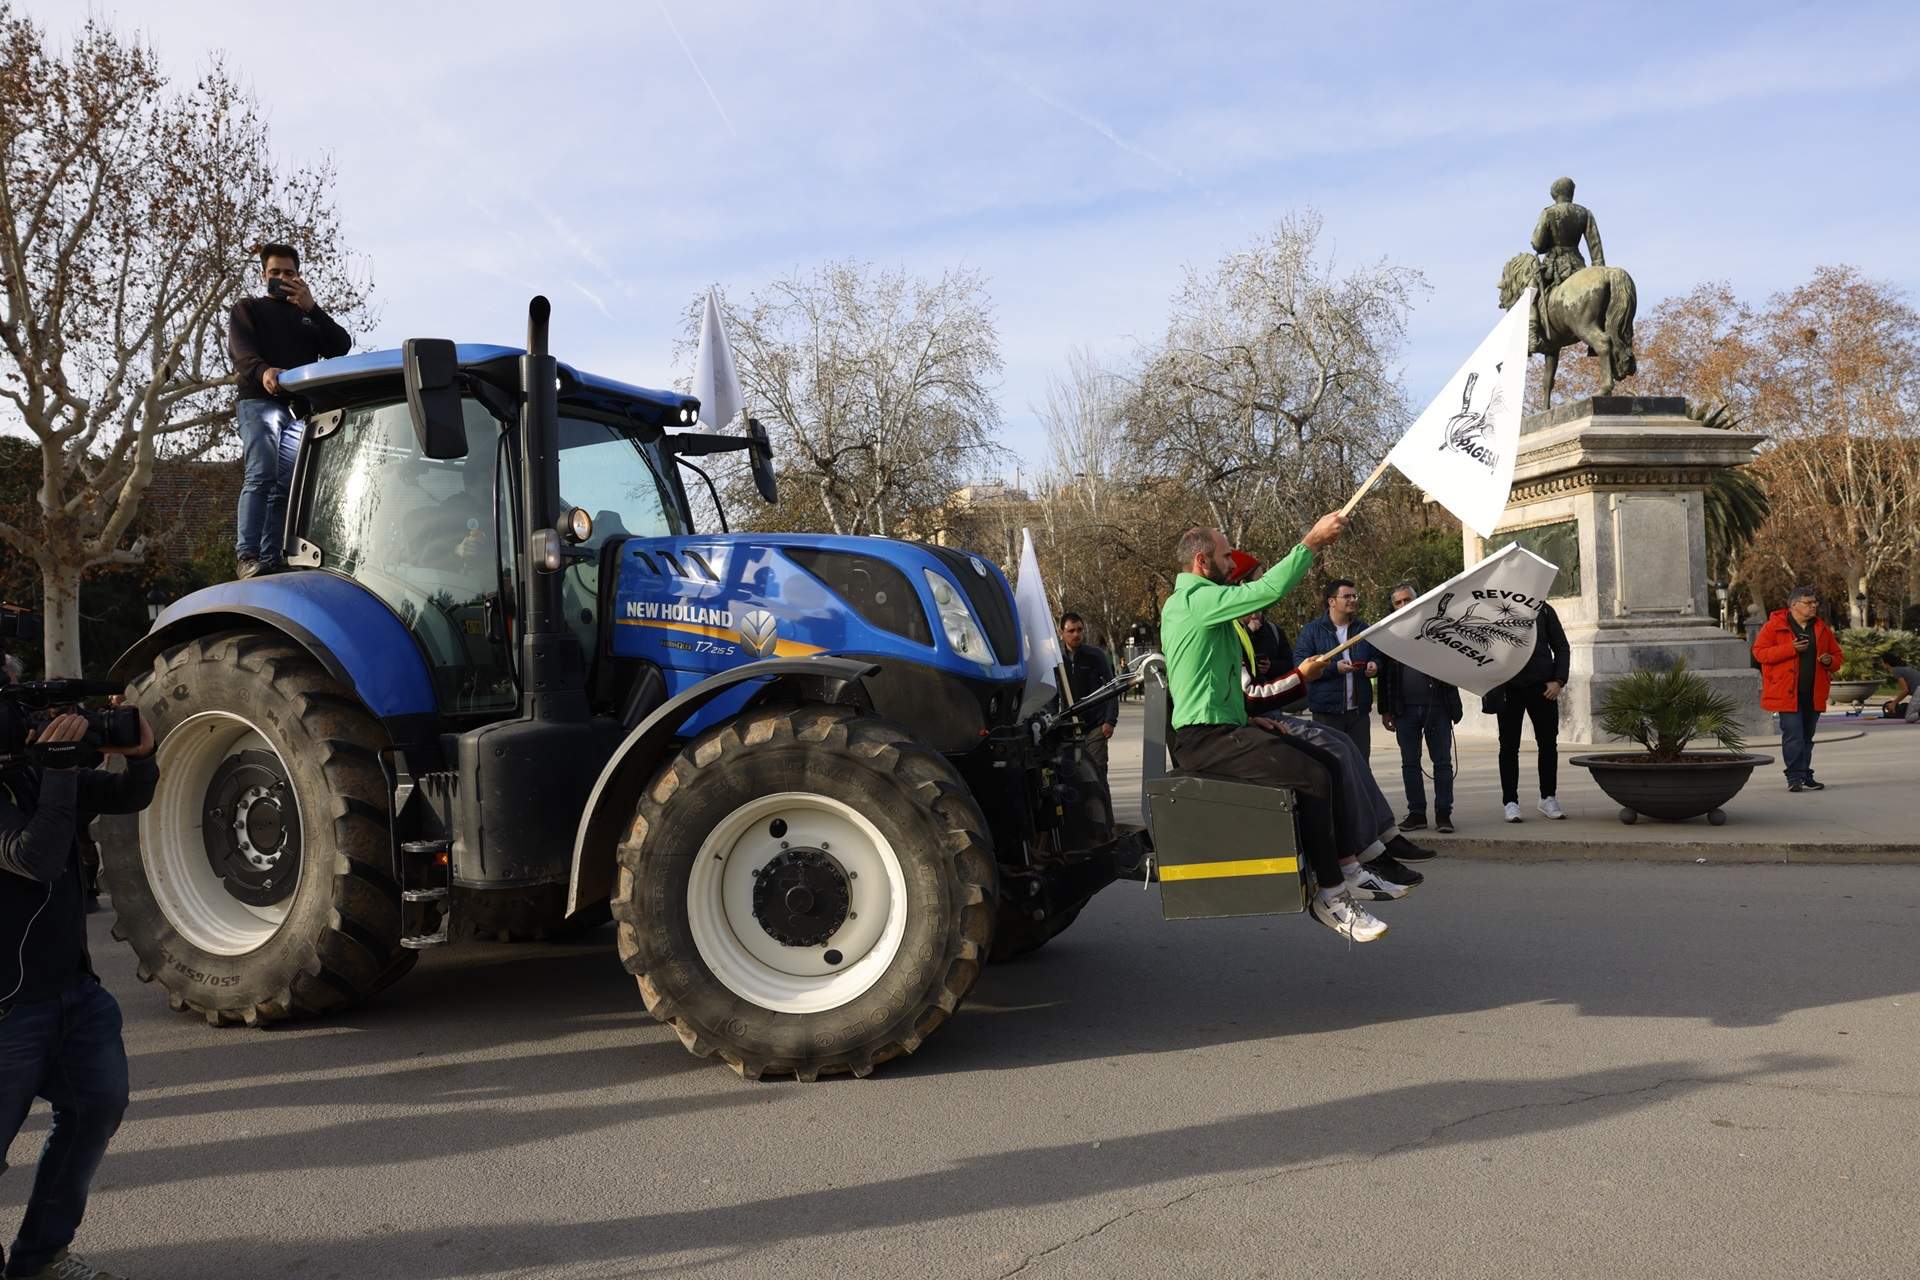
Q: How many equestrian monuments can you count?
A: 1